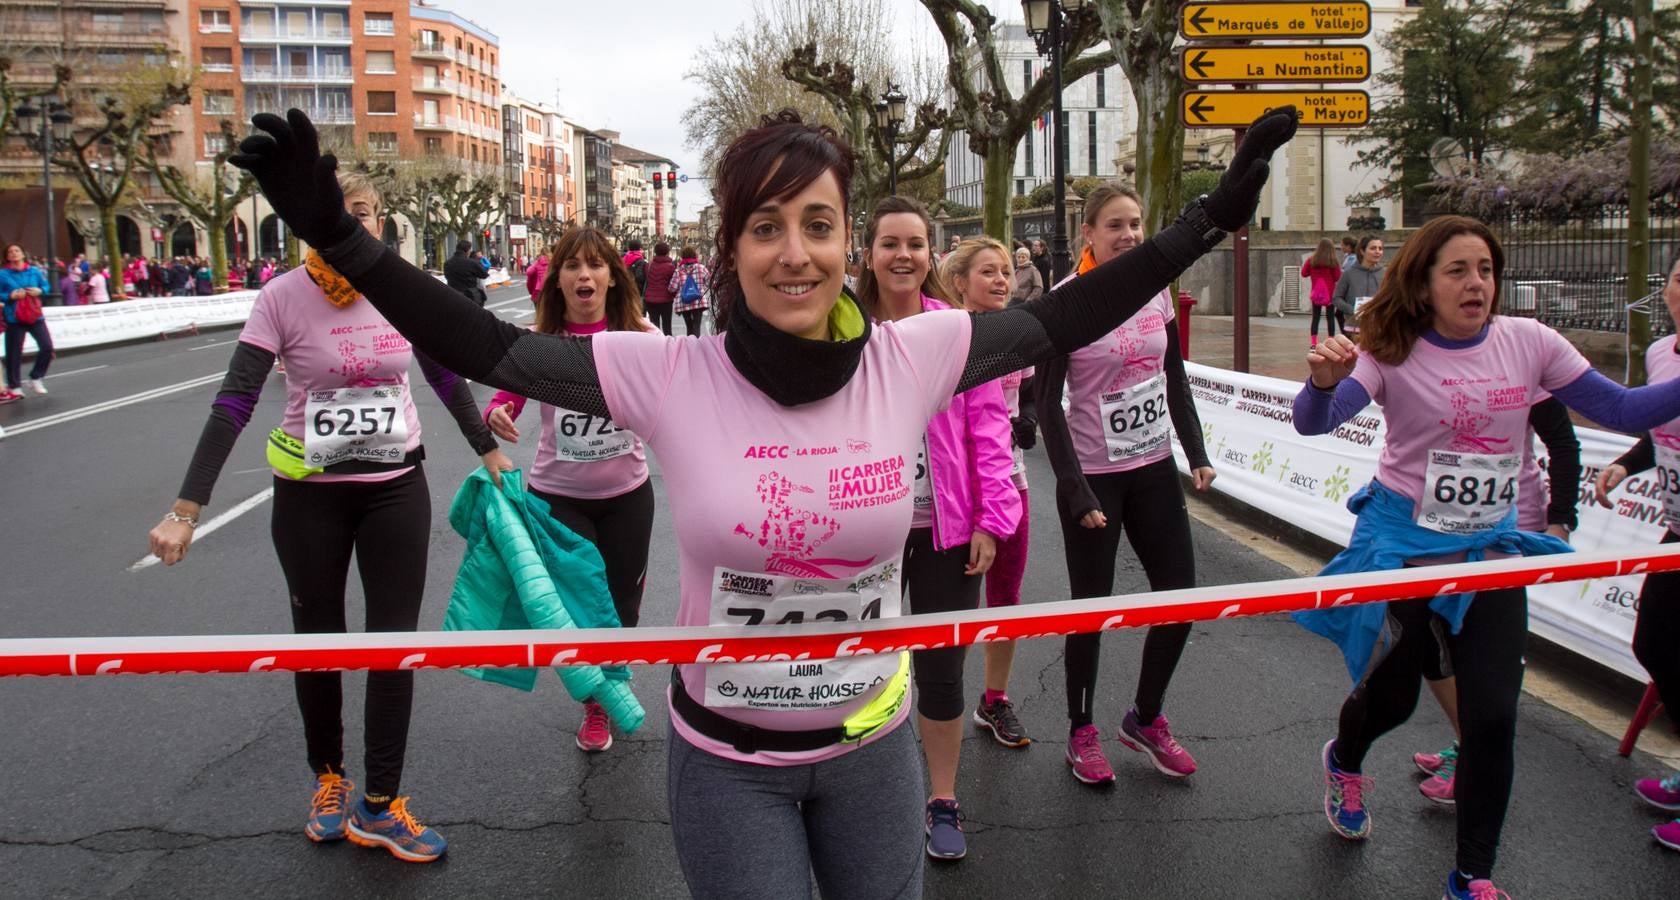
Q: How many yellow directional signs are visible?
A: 3